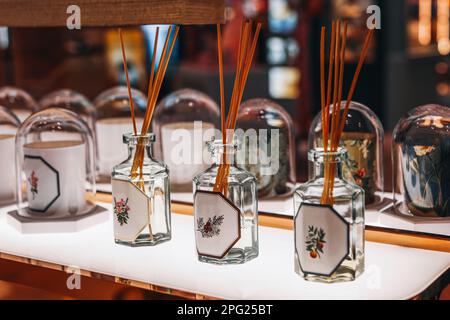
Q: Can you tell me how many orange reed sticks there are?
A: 13